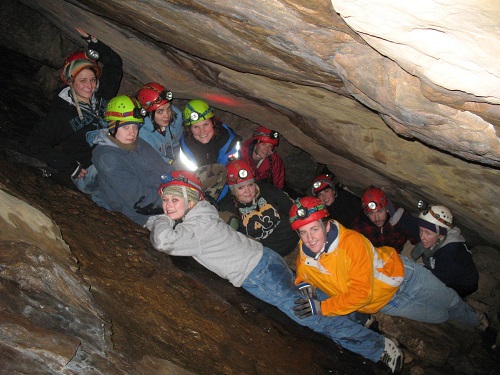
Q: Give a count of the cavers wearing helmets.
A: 11